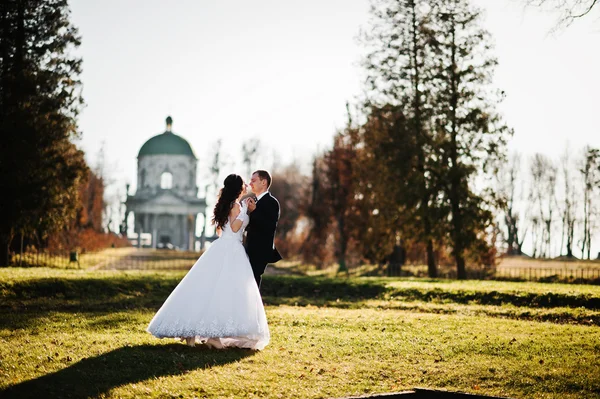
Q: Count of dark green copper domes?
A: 1